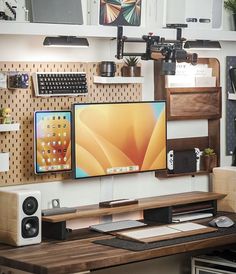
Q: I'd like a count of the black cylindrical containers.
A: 1